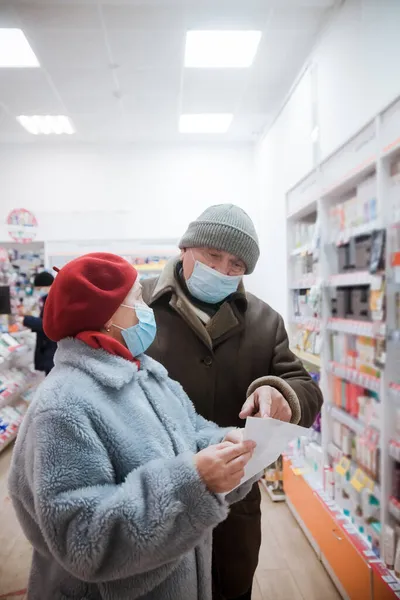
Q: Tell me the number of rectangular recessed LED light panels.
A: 4